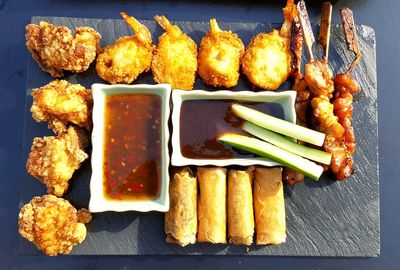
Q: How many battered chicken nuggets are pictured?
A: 4